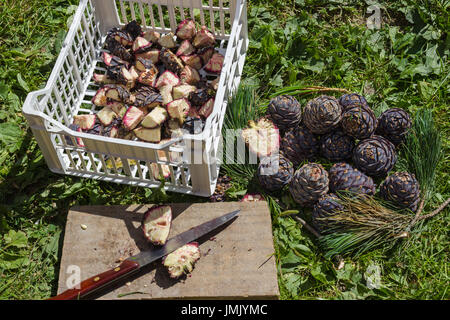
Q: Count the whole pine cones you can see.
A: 13